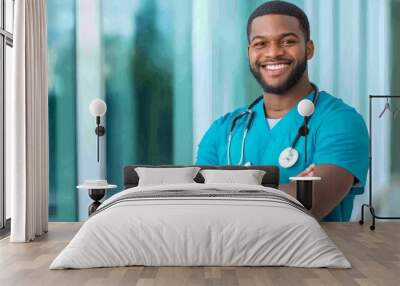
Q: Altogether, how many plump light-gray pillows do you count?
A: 2